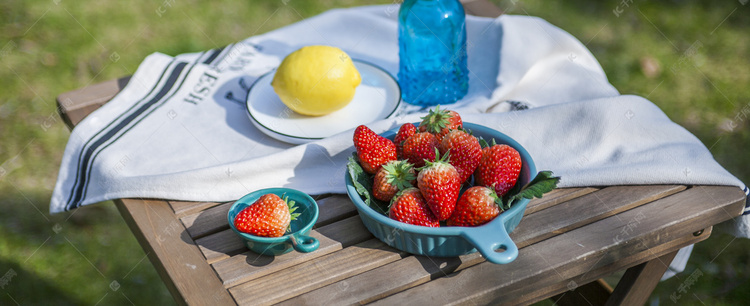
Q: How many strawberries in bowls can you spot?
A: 11